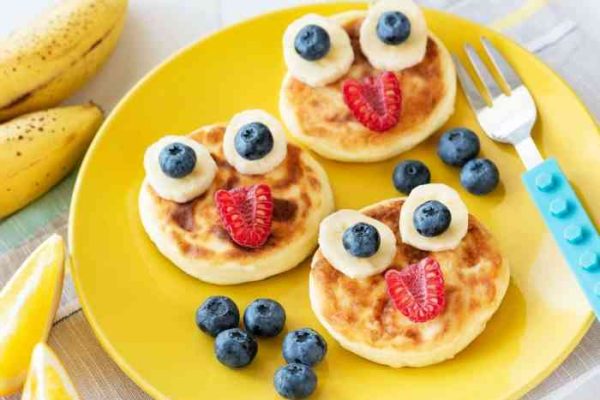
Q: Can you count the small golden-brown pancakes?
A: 3